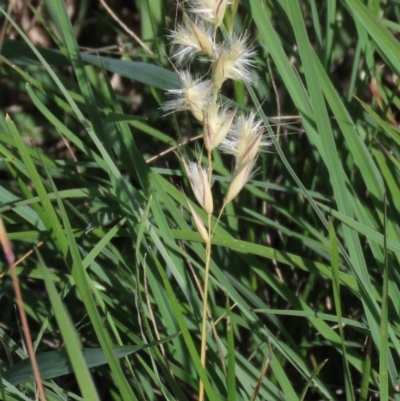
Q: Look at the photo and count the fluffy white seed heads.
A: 5